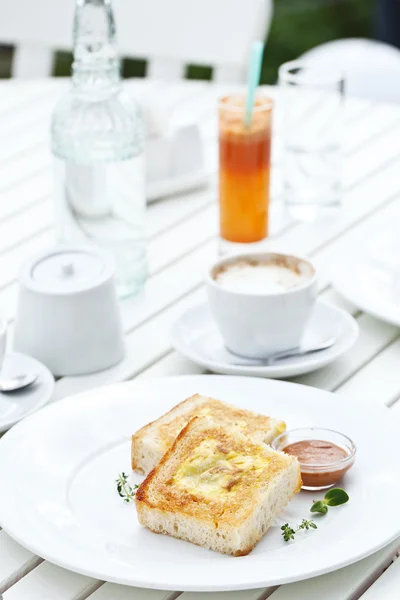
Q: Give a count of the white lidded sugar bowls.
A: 1